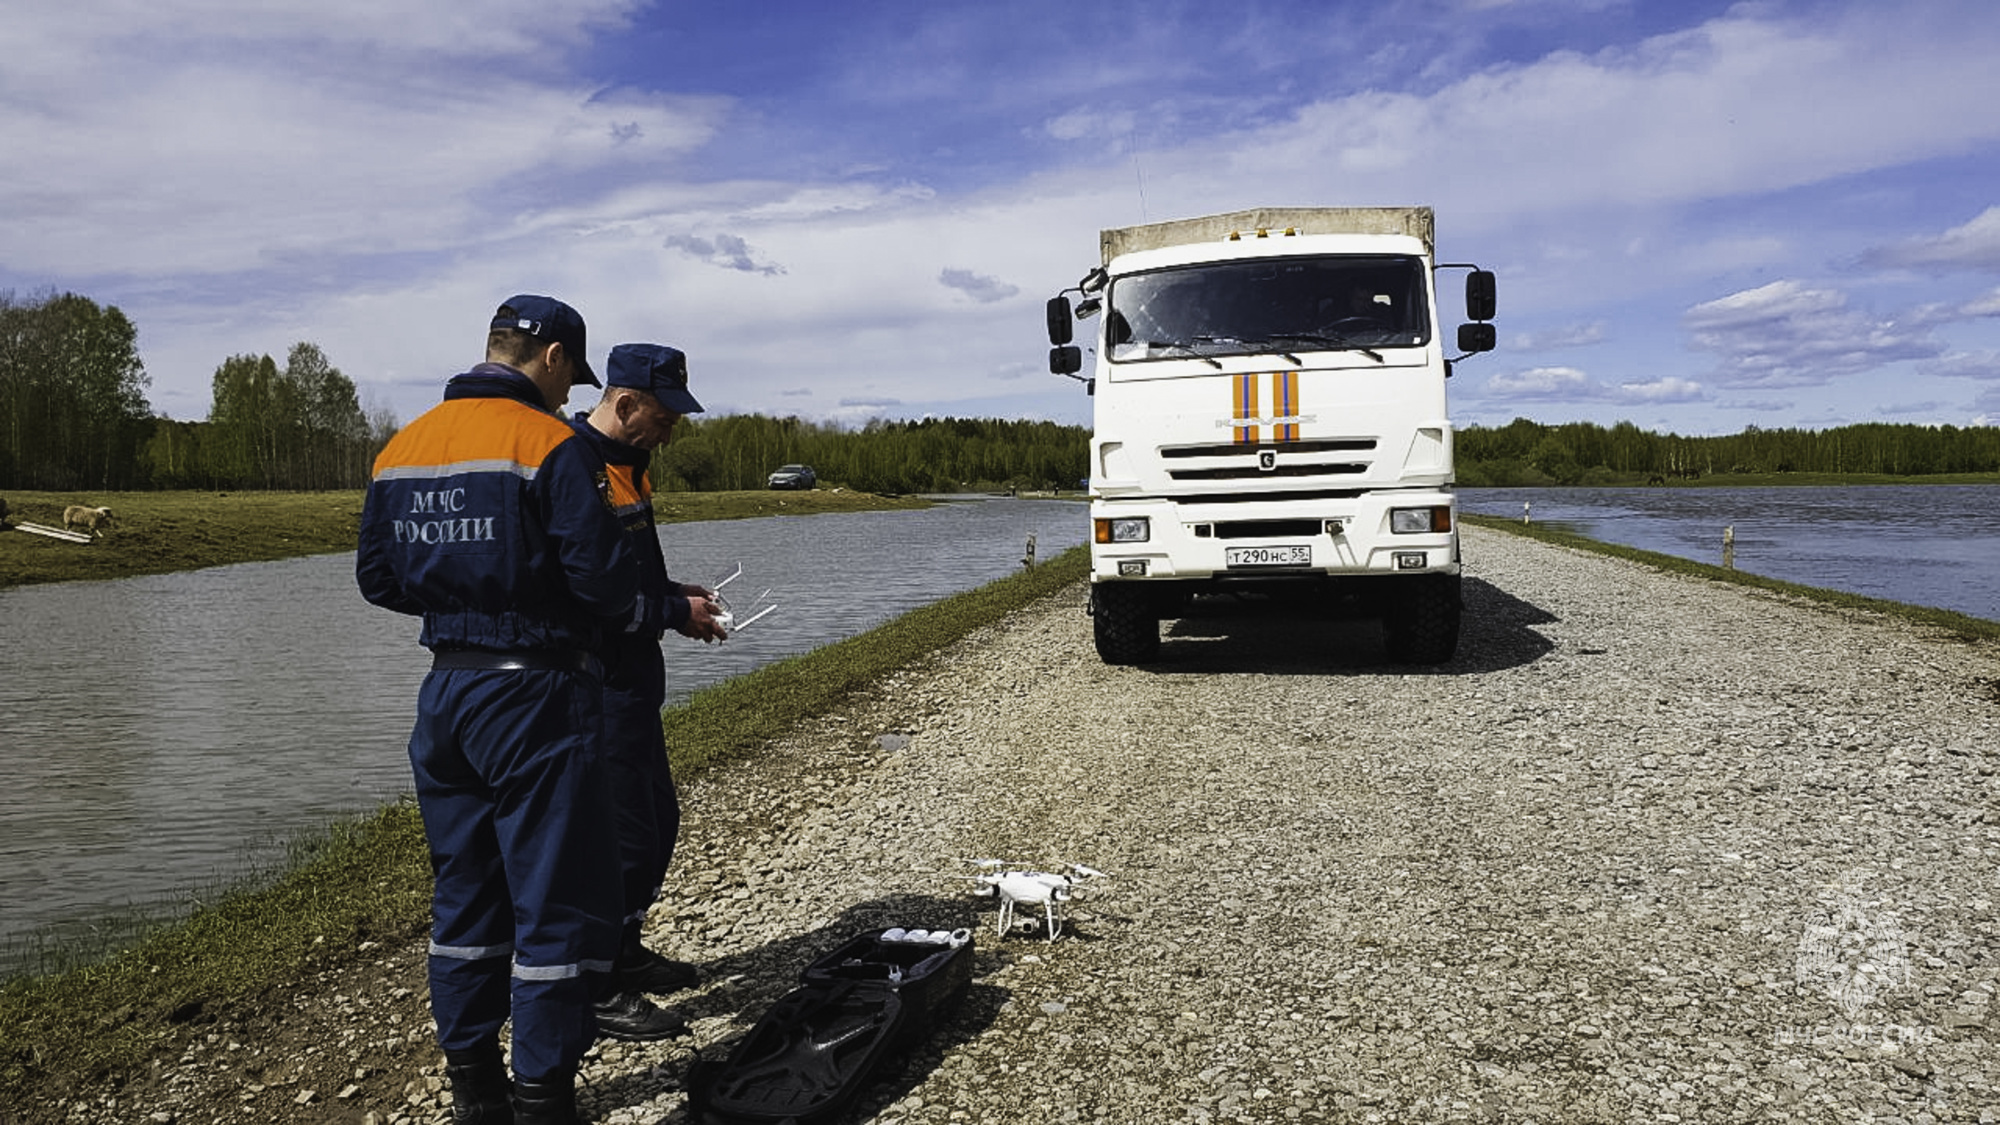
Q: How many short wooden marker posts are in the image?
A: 3